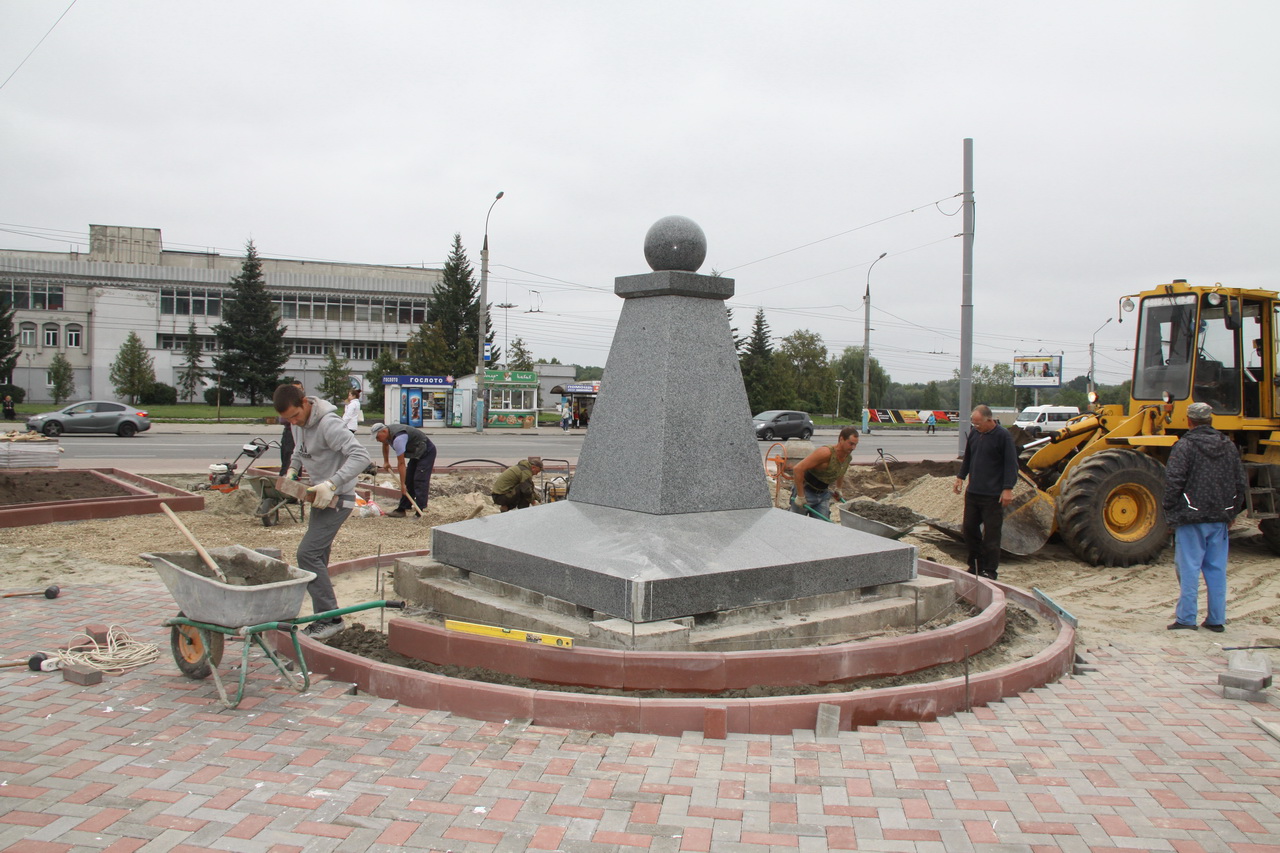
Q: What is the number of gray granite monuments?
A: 1